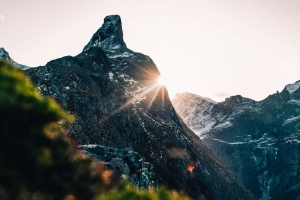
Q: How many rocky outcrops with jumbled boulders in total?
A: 1